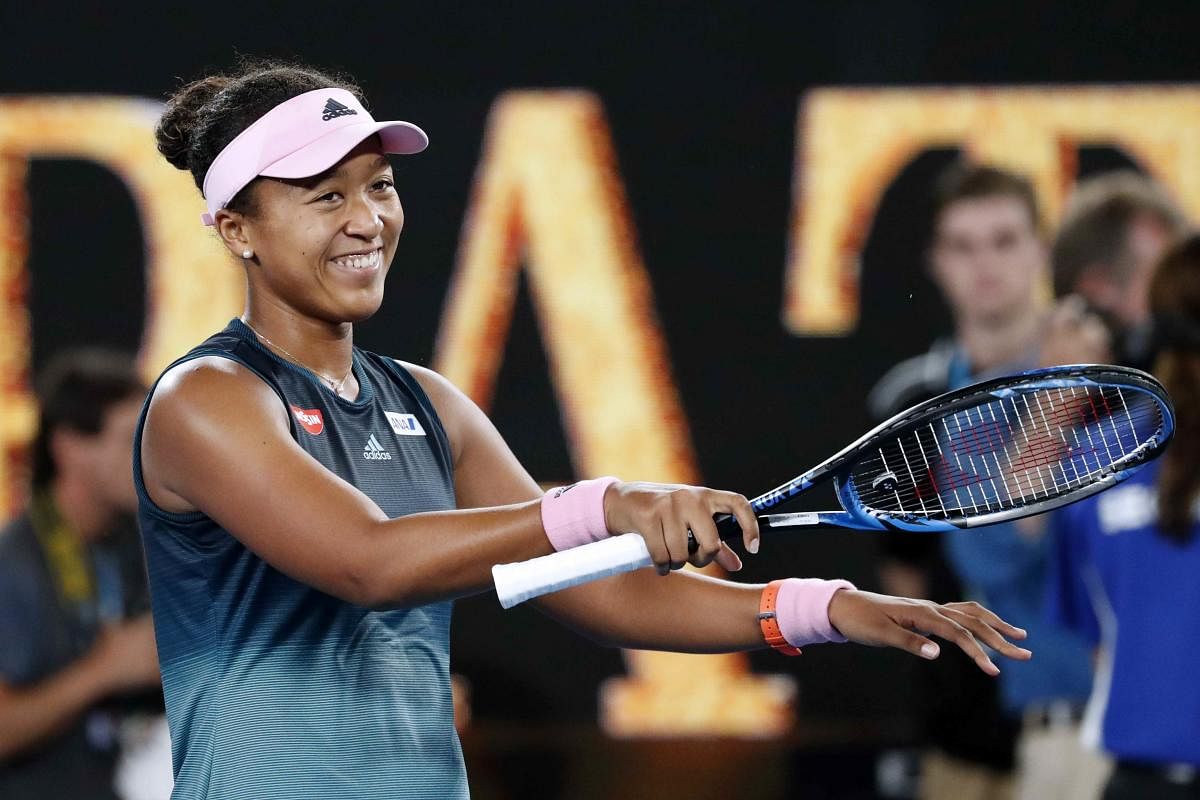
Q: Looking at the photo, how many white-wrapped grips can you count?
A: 1